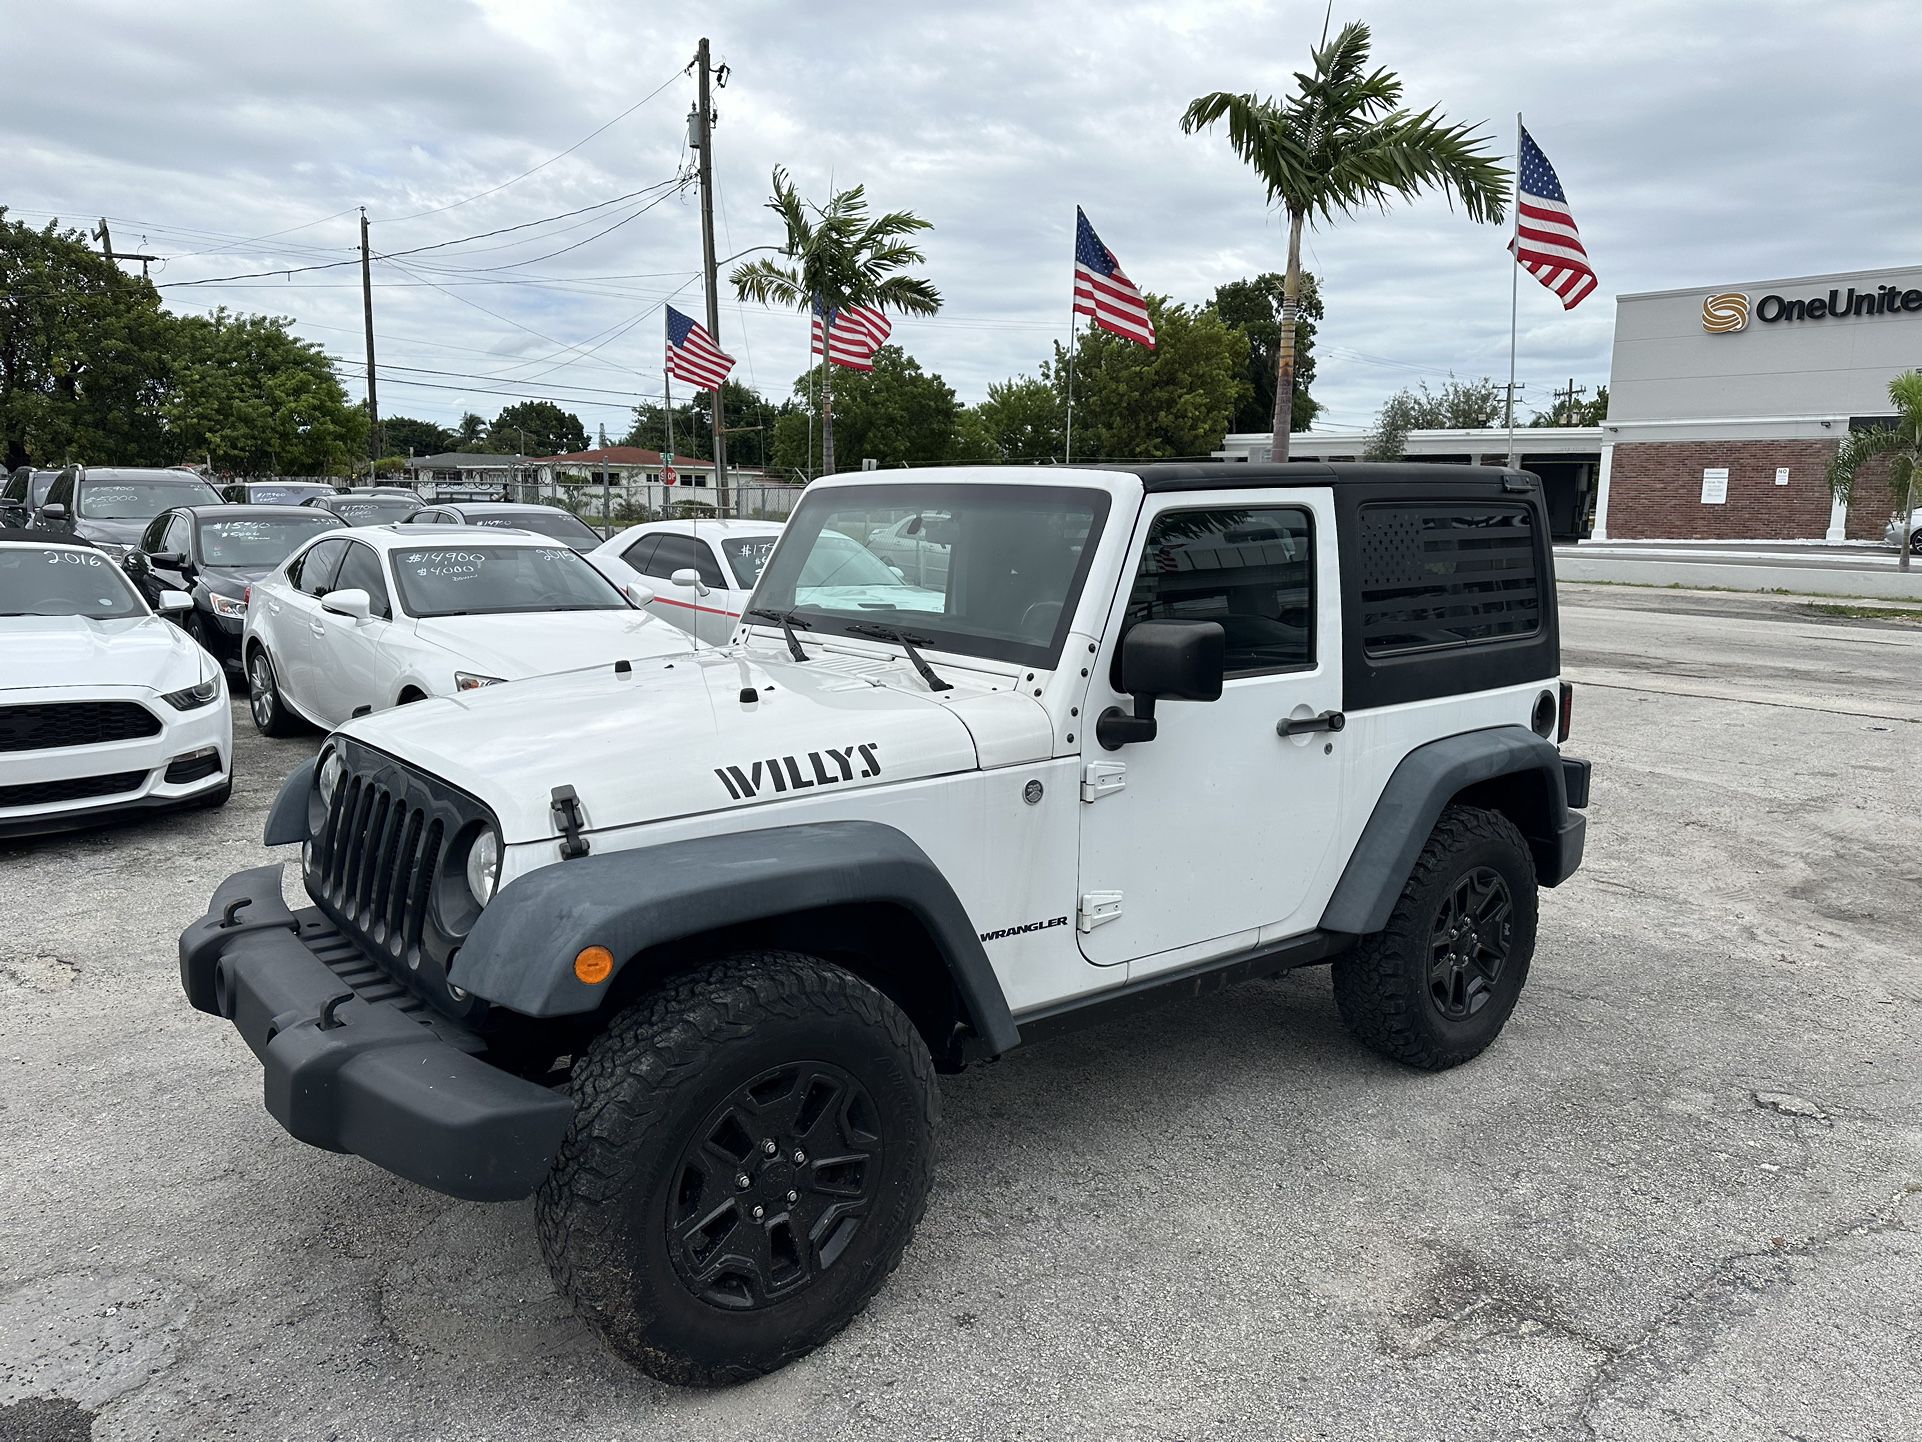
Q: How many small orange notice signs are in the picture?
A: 0